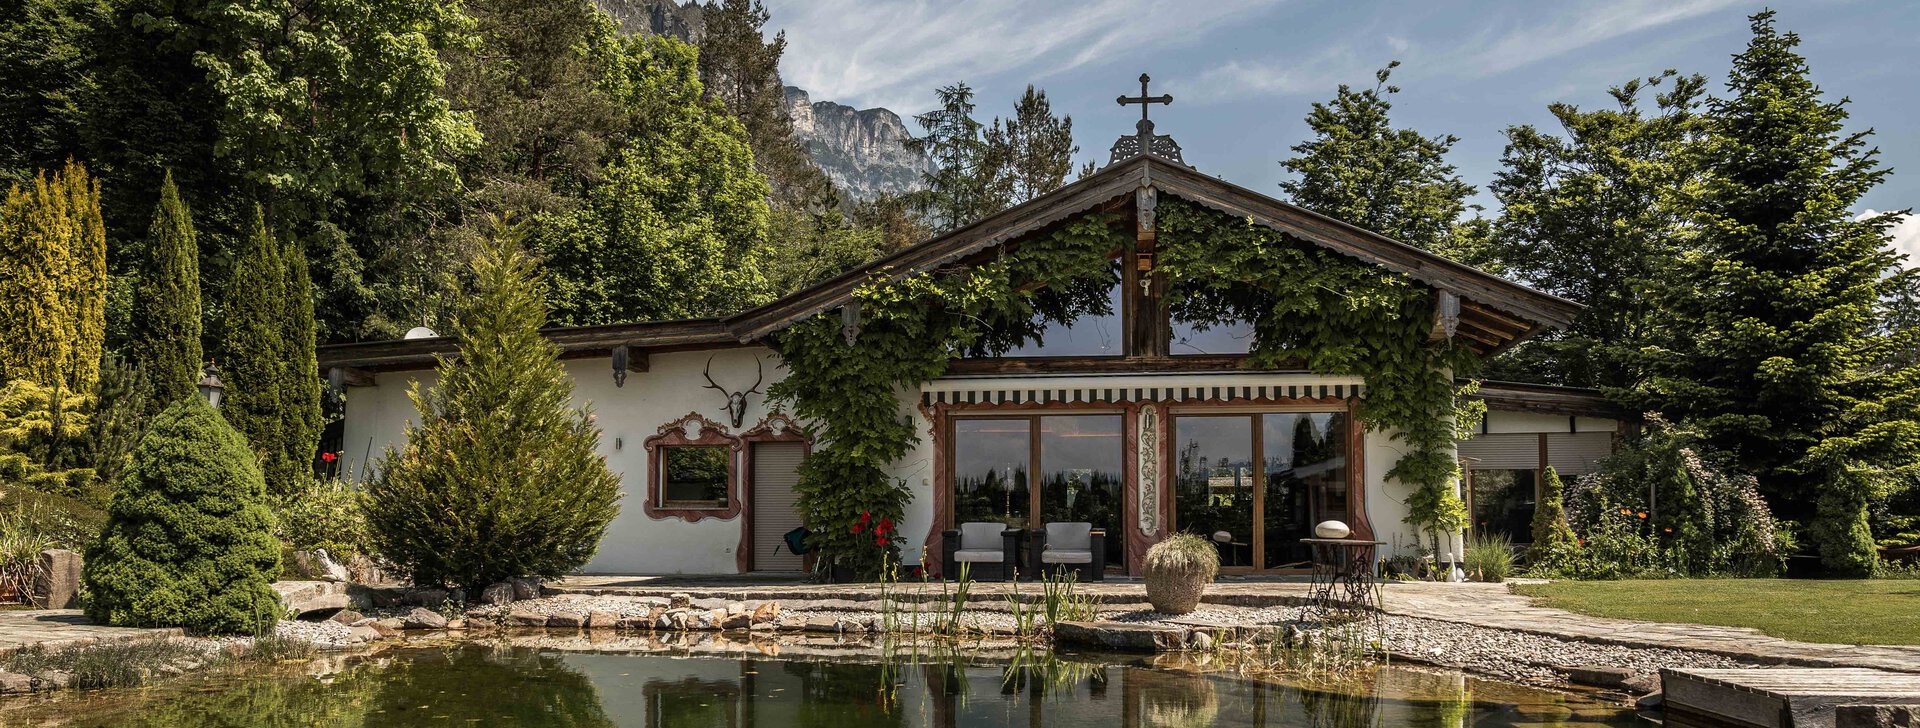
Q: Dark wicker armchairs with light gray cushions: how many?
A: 2